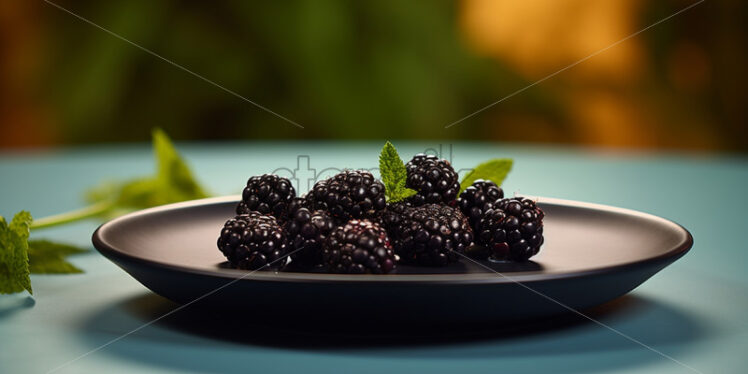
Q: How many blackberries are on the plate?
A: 9